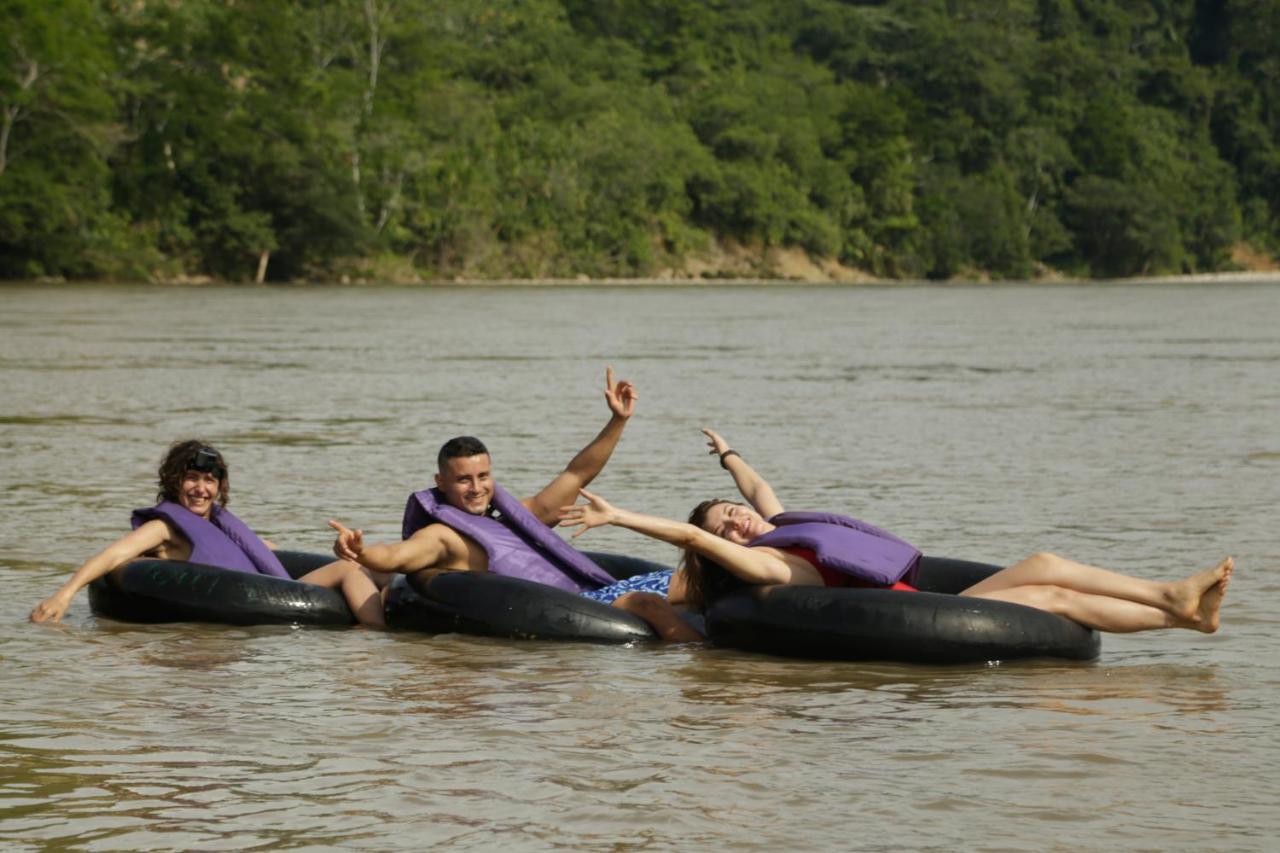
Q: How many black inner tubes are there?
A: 3